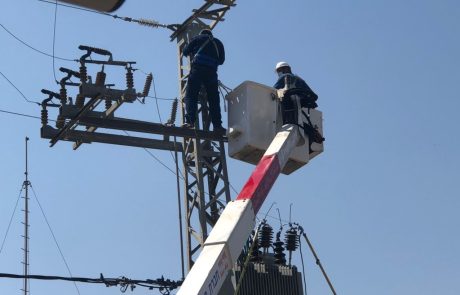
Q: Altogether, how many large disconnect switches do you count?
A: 3